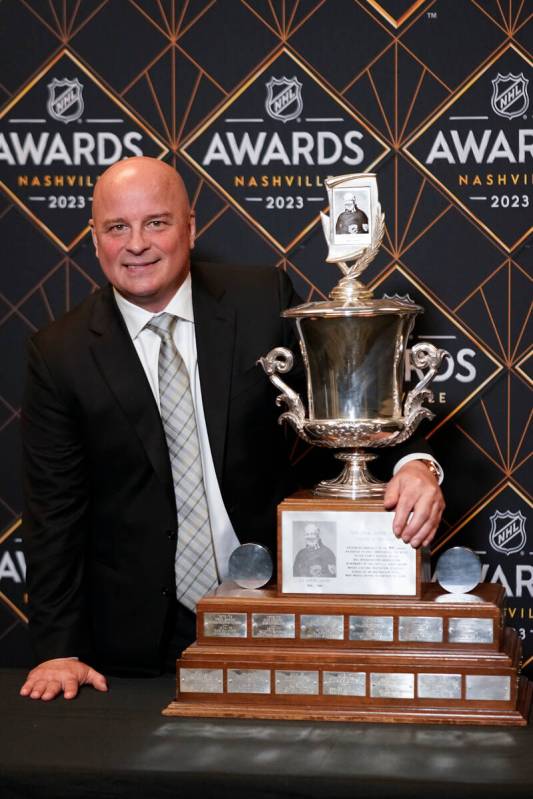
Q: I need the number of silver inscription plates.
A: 13